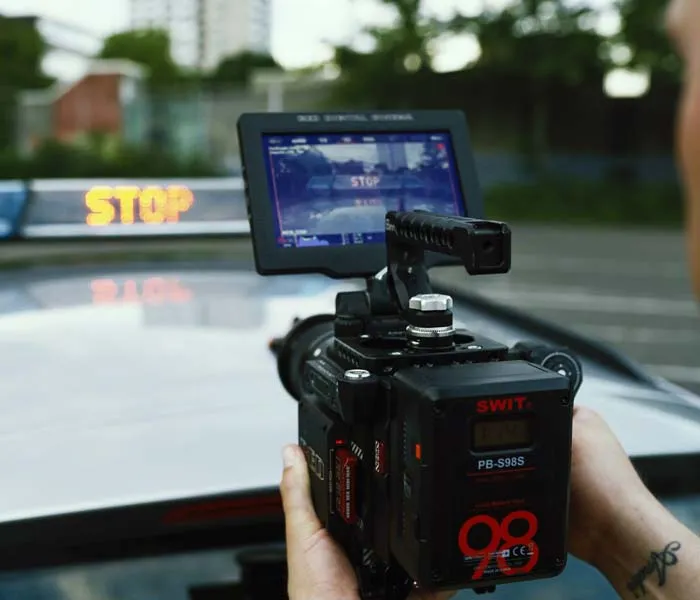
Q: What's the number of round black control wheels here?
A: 1